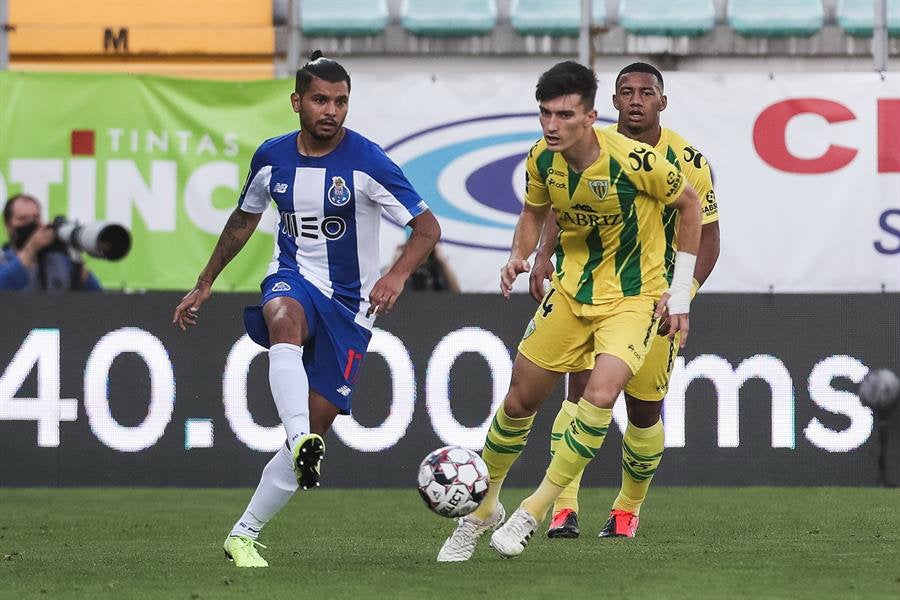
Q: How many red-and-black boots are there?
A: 2